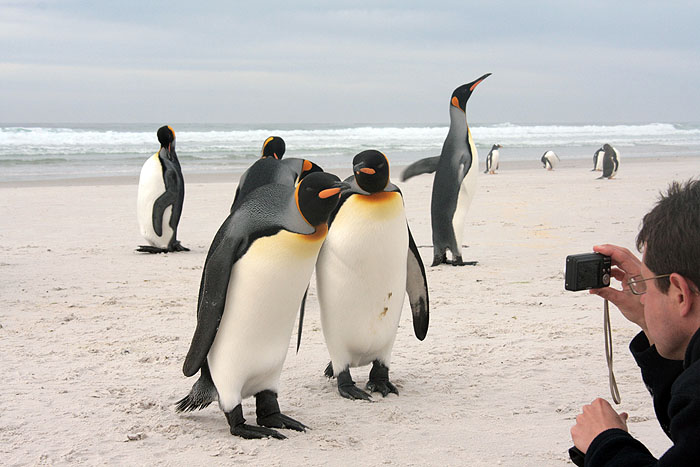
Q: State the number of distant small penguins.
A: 4